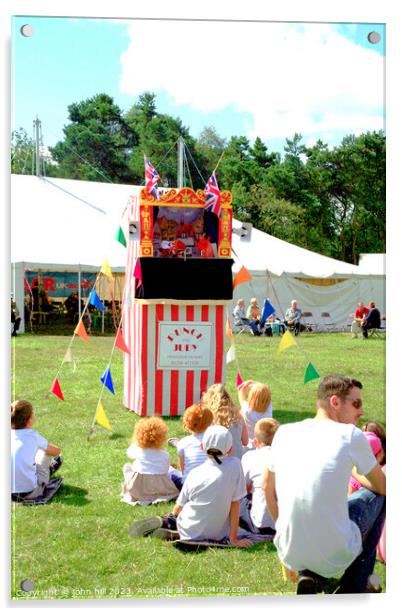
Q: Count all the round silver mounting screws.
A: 4